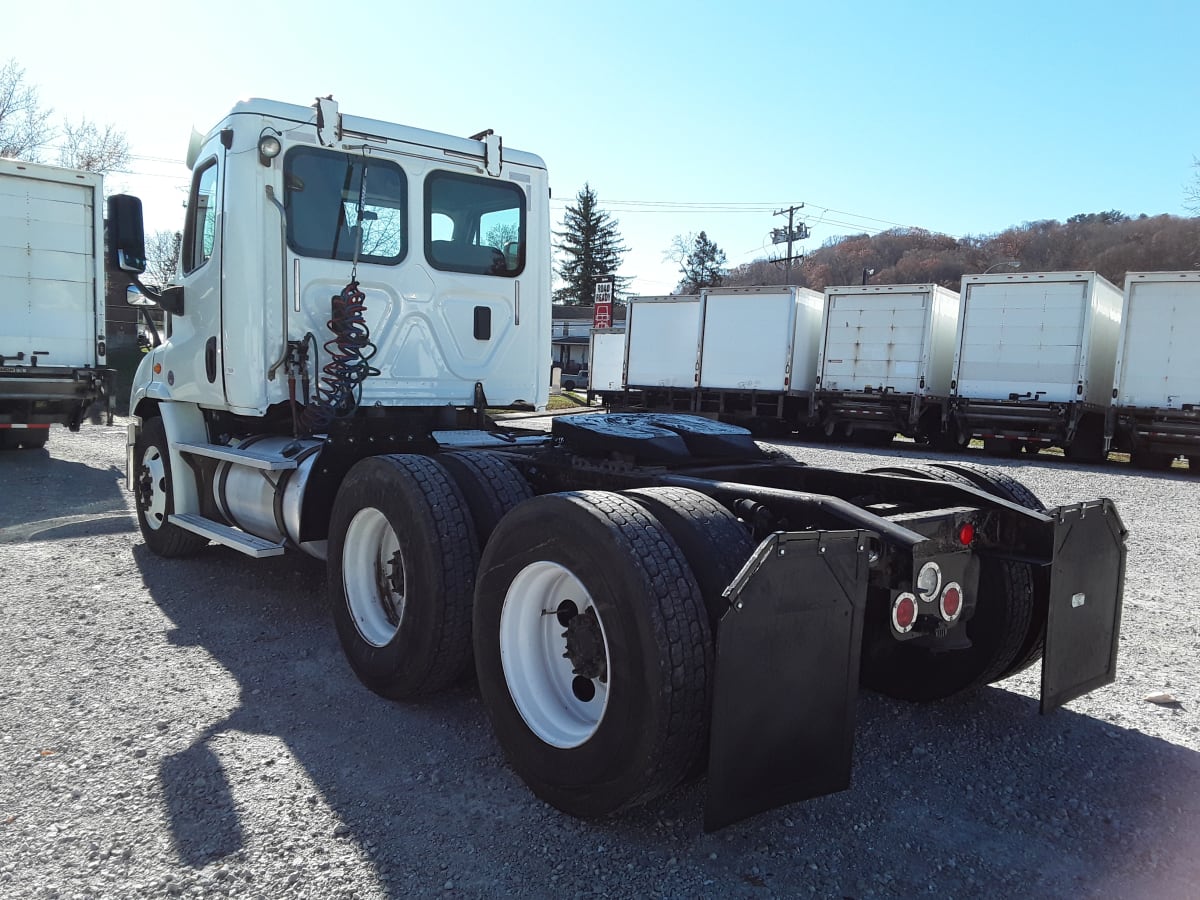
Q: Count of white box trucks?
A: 7